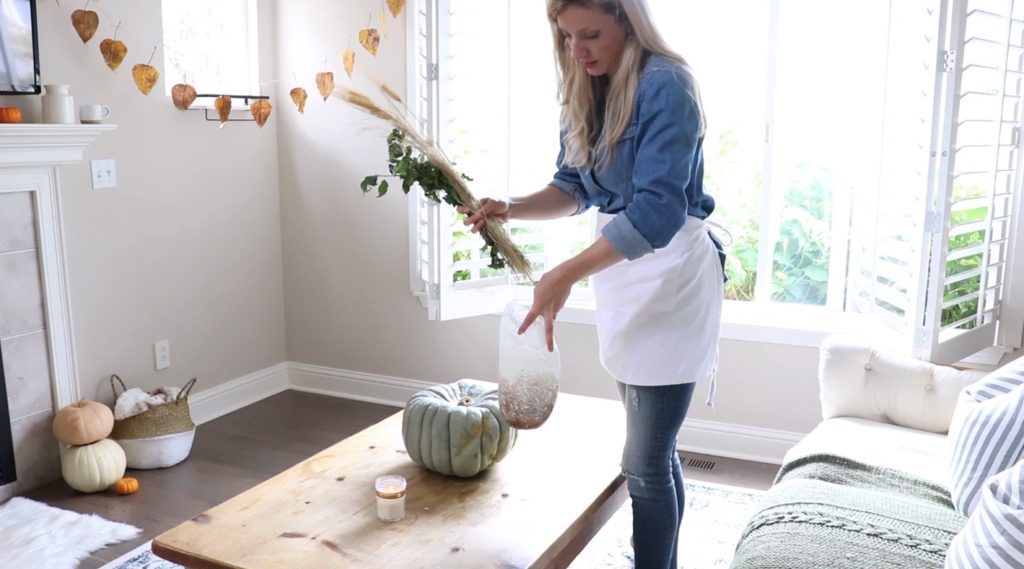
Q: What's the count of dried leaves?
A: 12